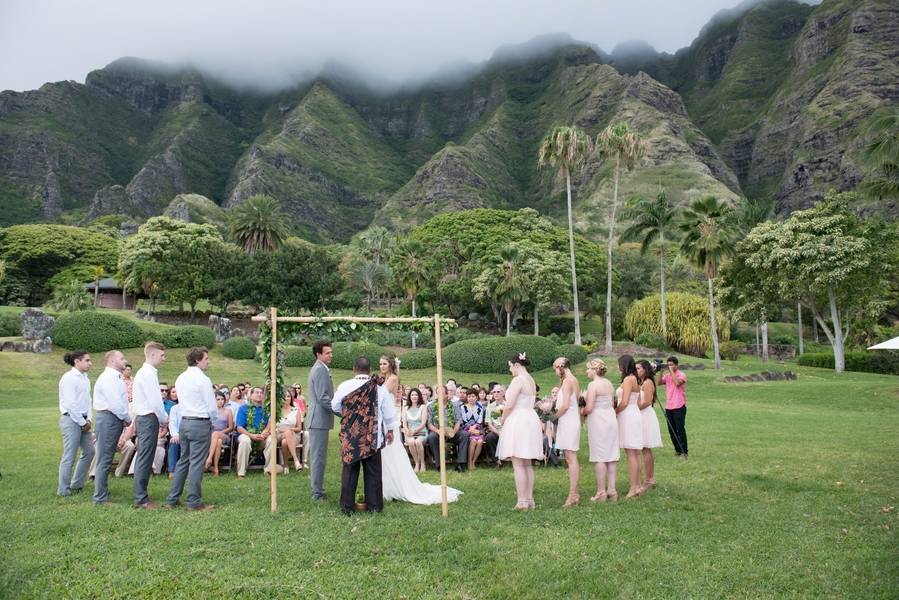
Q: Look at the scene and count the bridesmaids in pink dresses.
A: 5